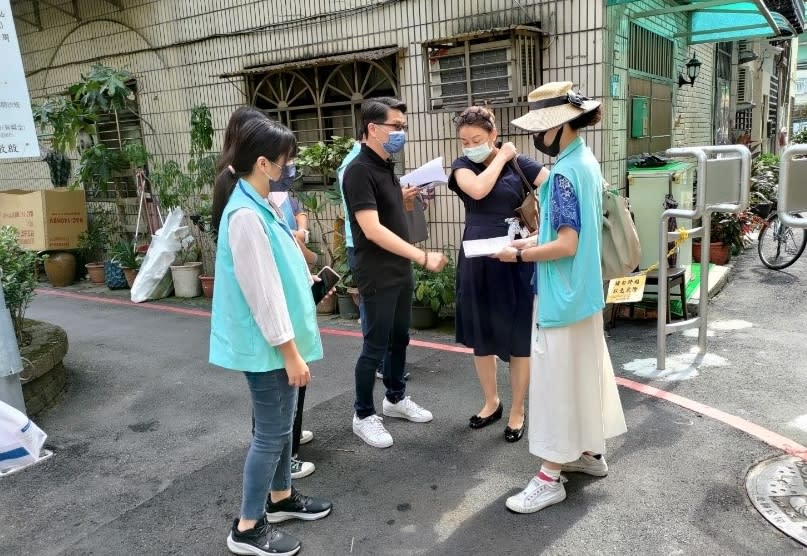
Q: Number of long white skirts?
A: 1